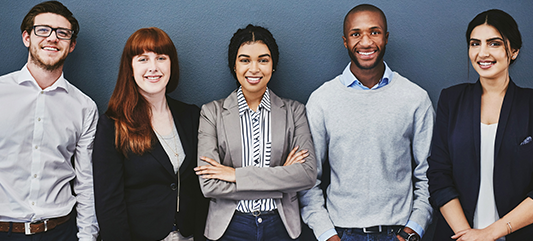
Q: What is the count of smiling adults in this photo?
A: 5